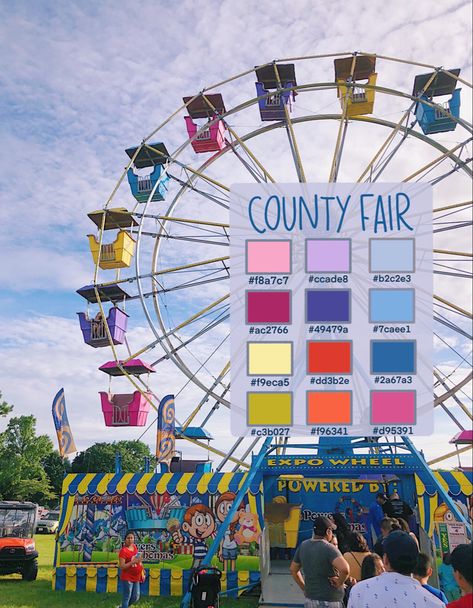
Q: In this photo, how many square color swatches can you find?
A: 12